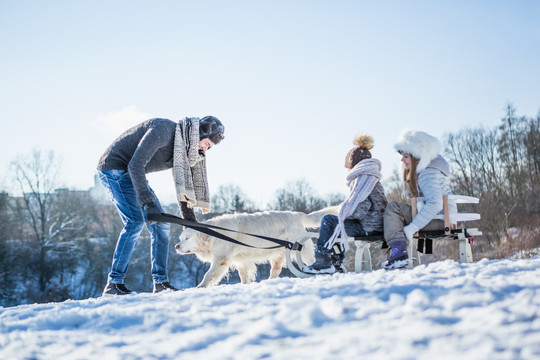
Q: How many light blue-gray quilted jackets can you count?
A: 1